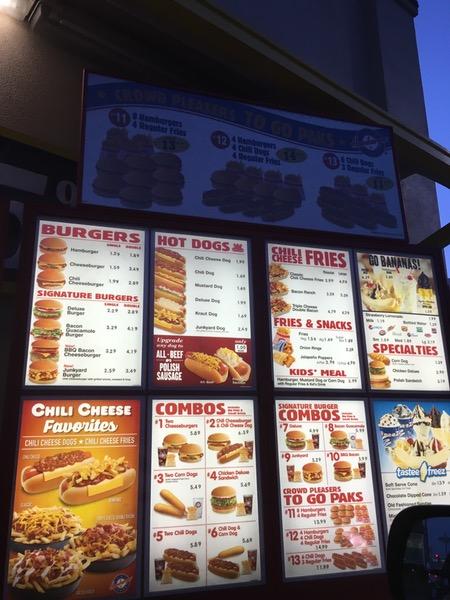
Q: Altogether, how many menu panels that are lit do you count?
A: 8